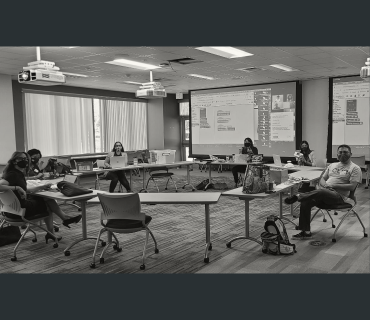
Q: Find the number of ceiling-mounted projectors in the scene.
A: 3